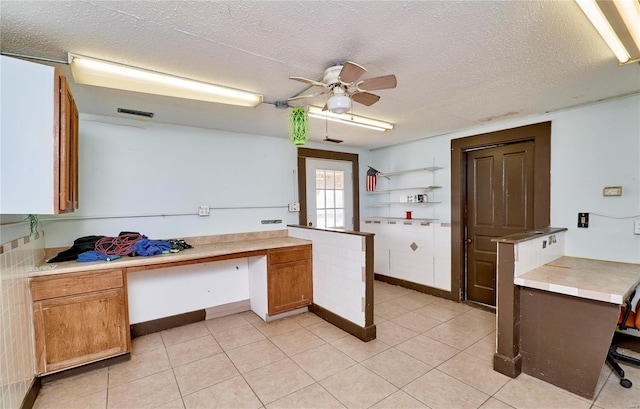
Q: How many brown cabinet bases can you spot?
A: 2